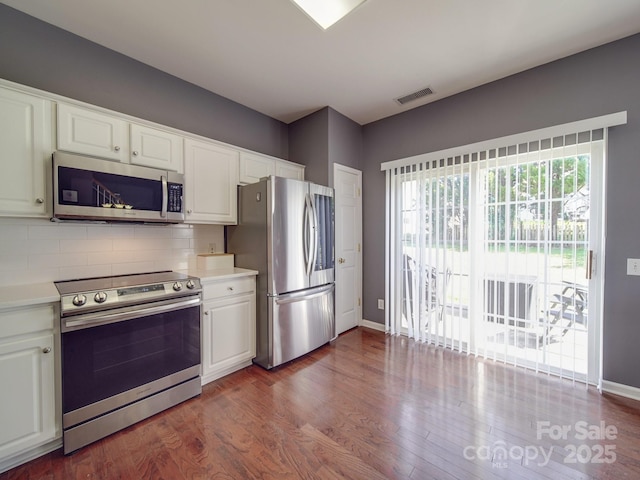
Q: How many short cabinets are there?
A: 4